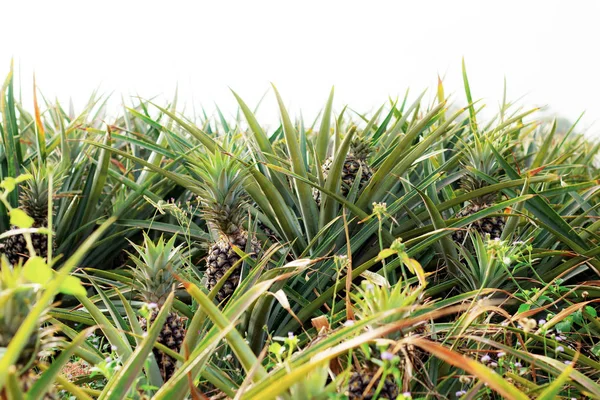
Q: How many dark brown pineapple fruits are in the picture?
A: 6